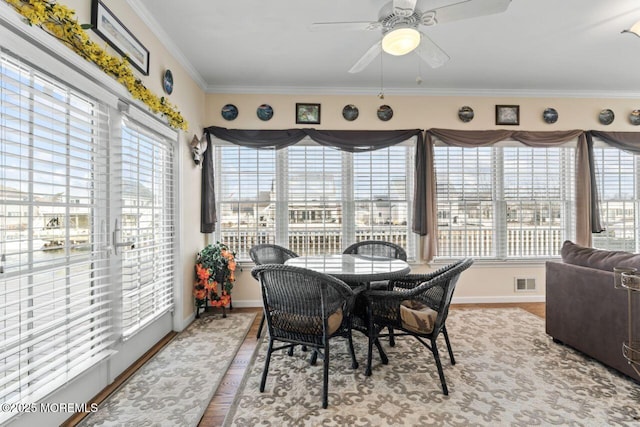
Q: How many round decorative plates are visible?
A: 9